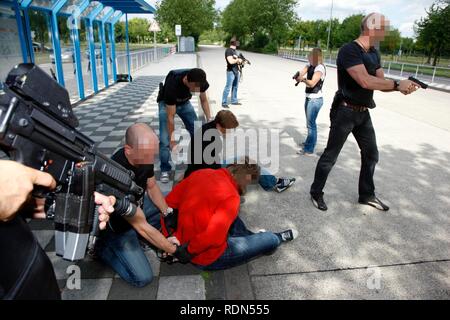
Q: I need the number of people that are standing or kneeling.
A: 6